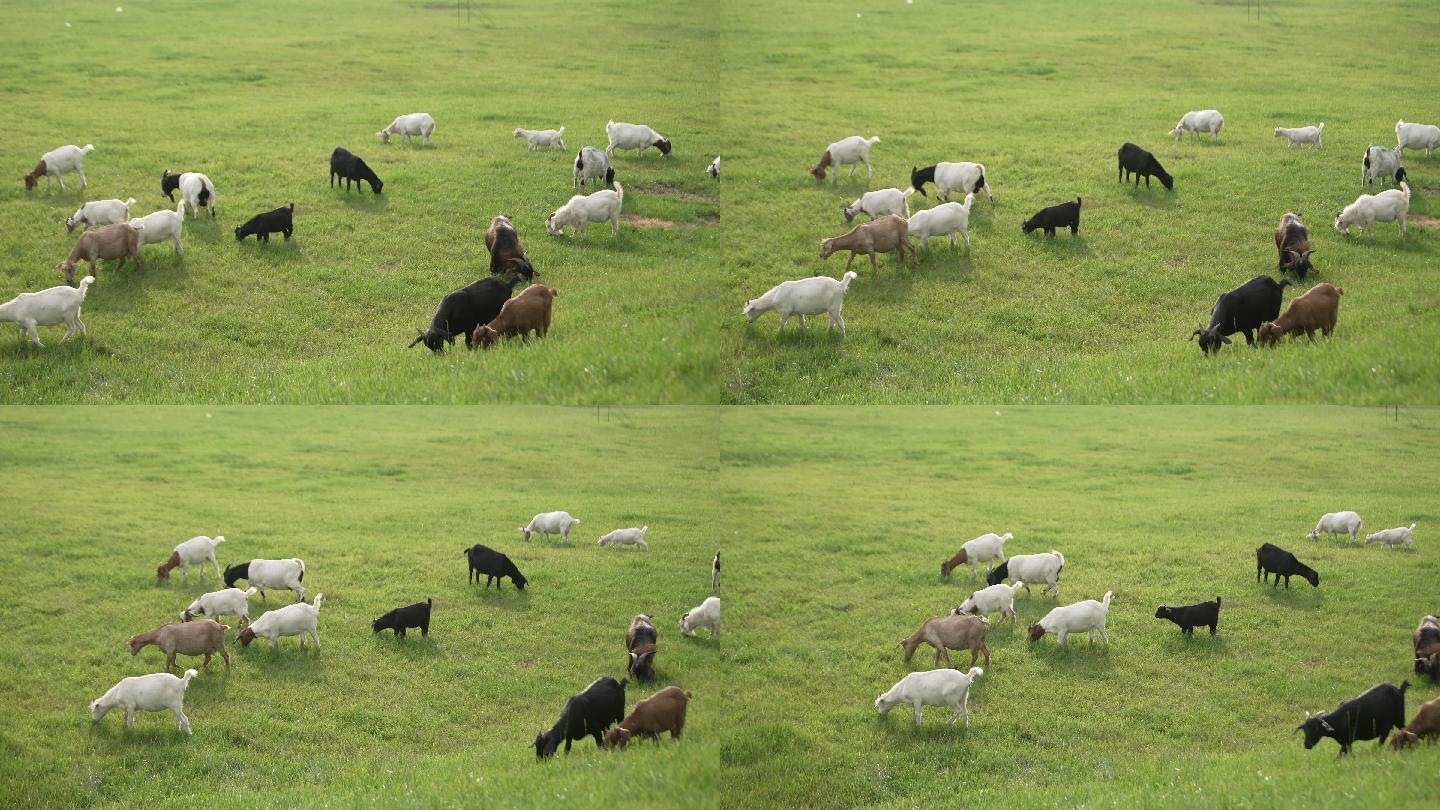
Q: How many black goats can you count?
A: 12